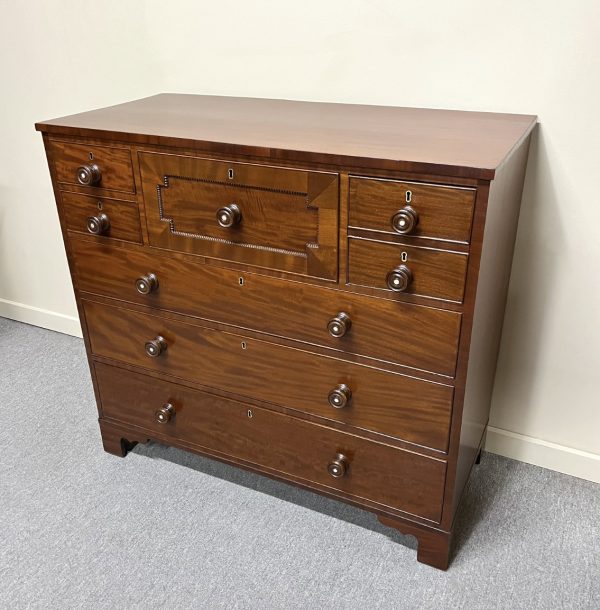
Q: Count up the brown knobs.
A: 11